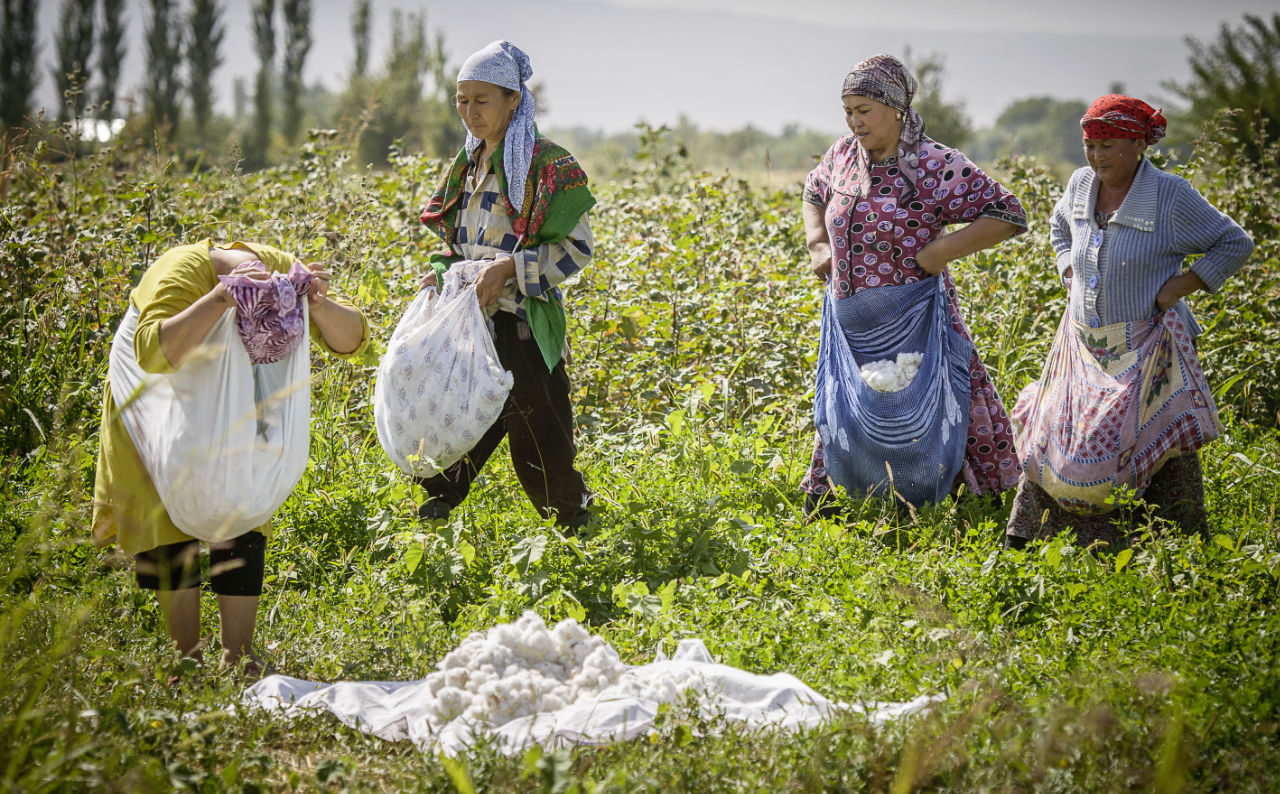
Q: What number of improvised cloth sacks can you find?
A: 4